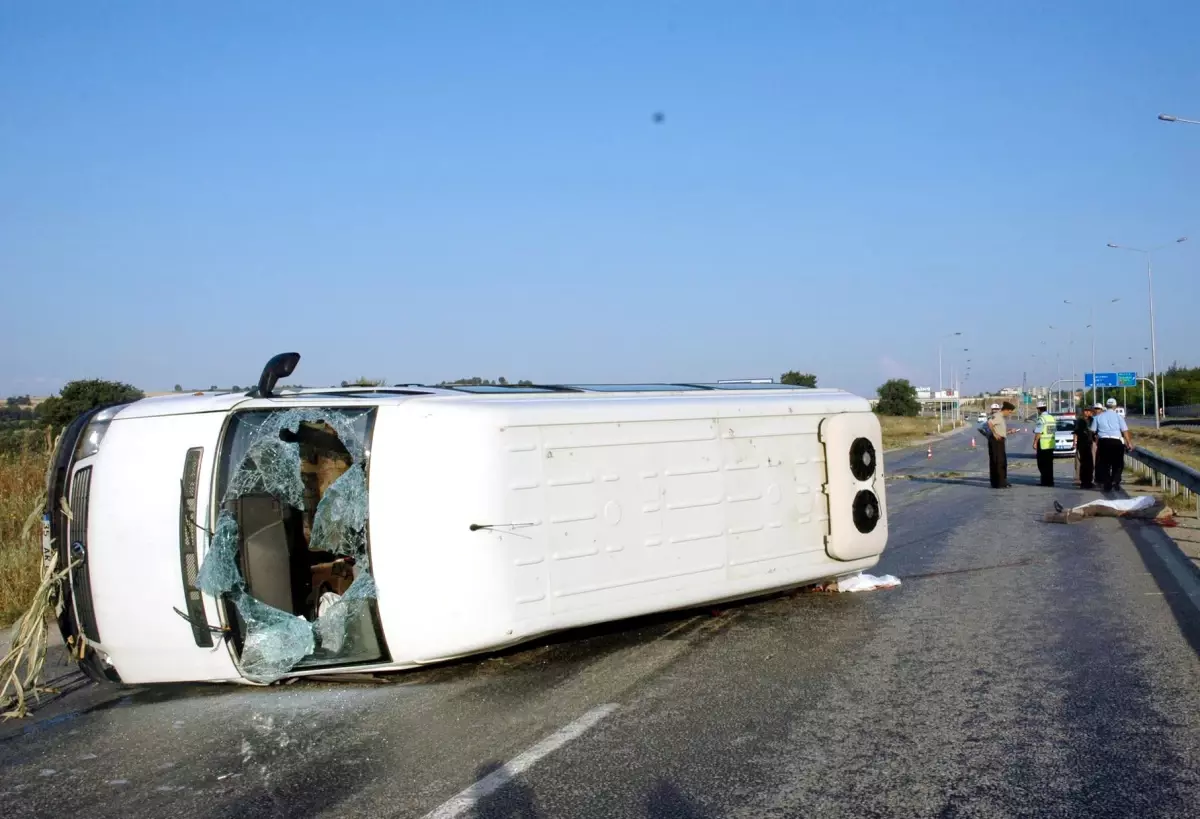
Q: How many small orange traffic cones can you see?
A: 3